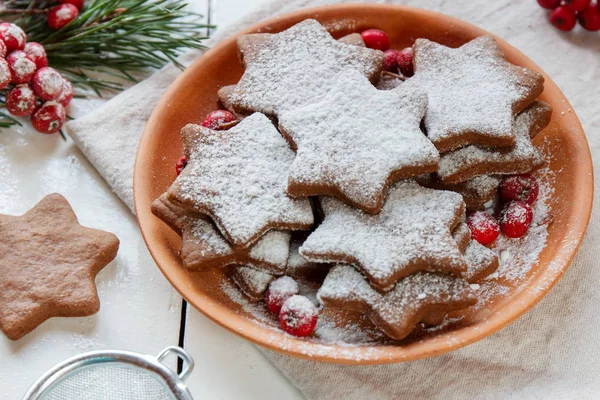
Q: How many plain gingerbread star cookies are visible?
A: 1